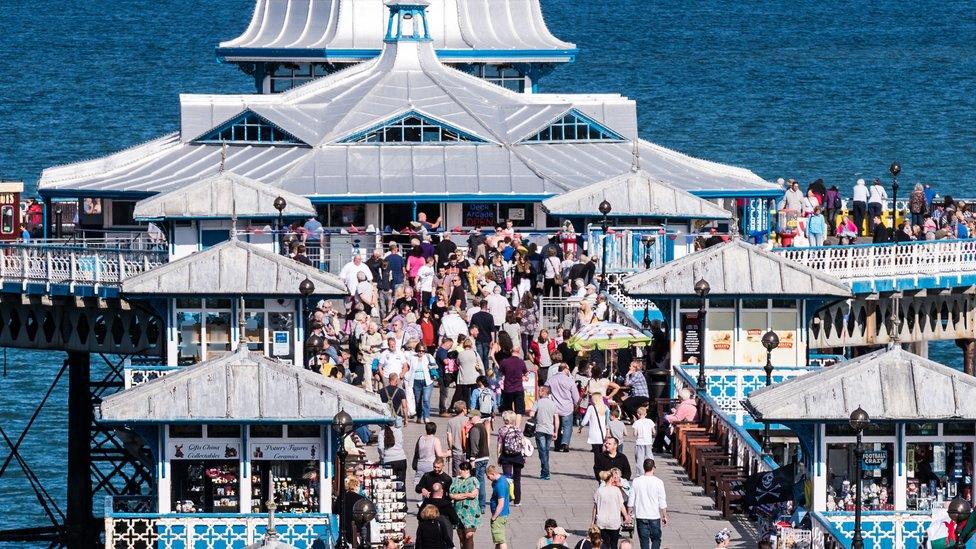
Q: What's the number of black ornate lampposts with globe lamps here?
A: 11